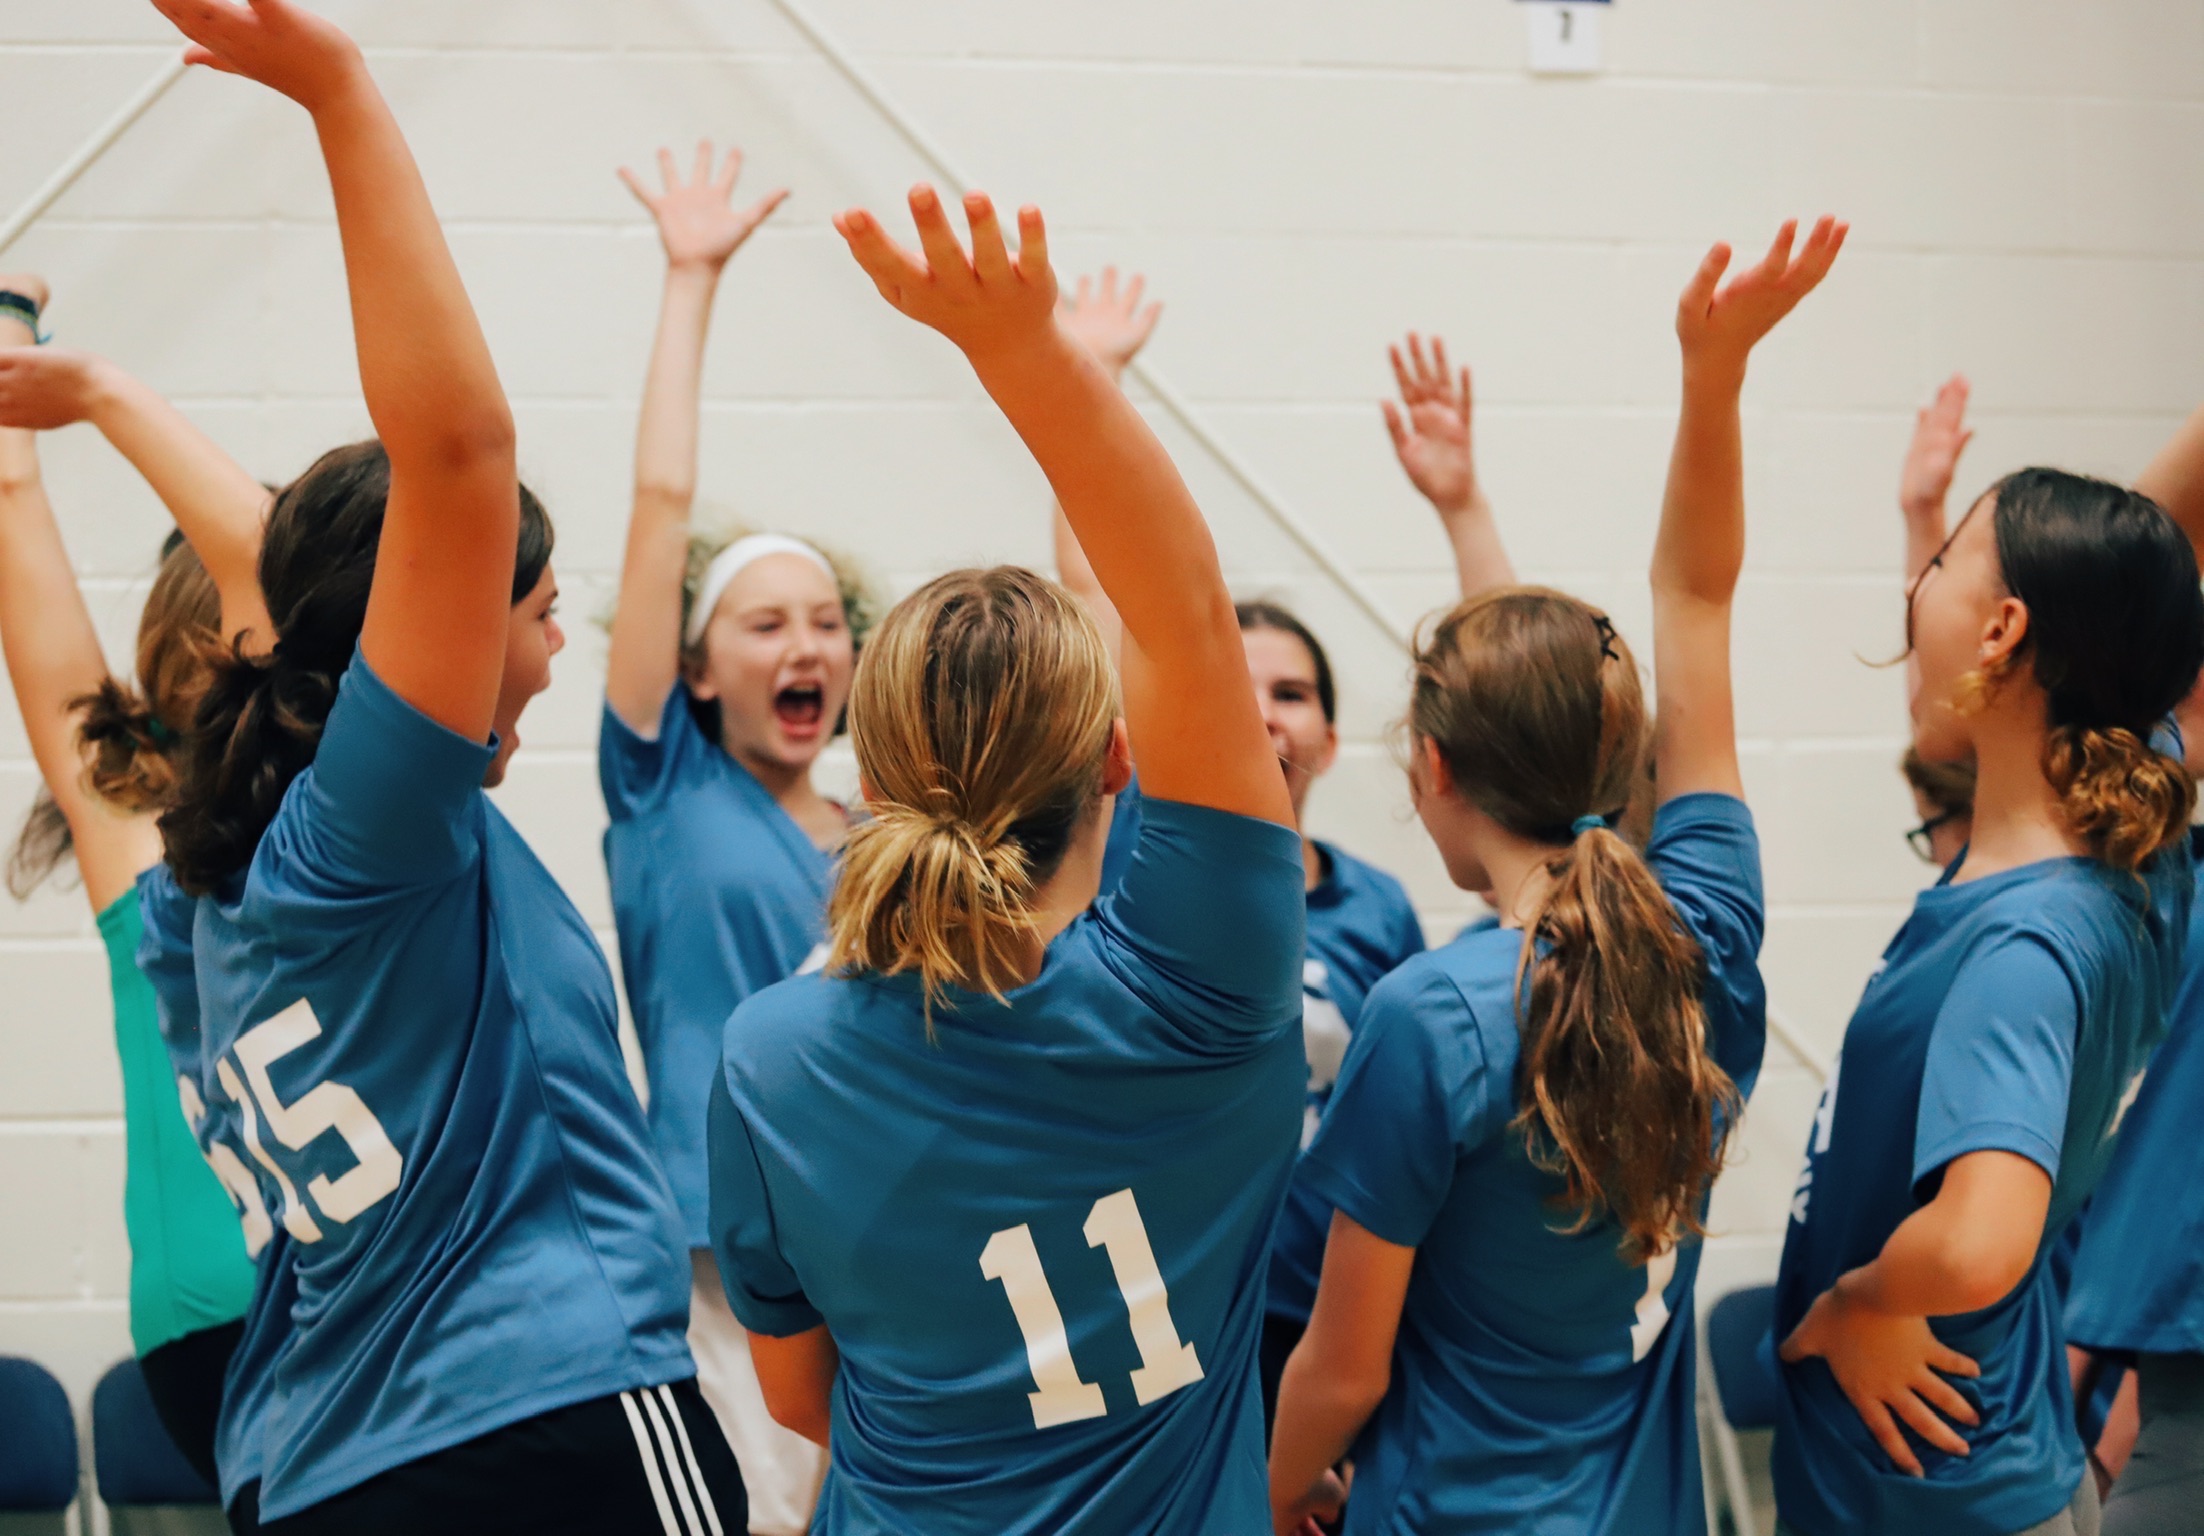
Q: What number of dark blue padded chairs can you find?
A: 3